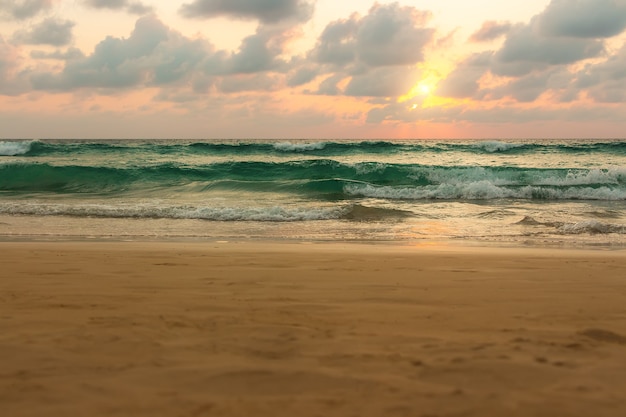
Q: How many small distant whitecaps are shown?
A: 3